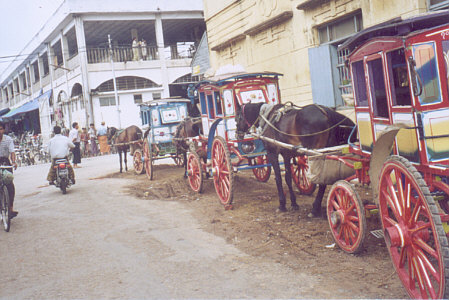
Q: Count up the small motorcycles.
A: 1